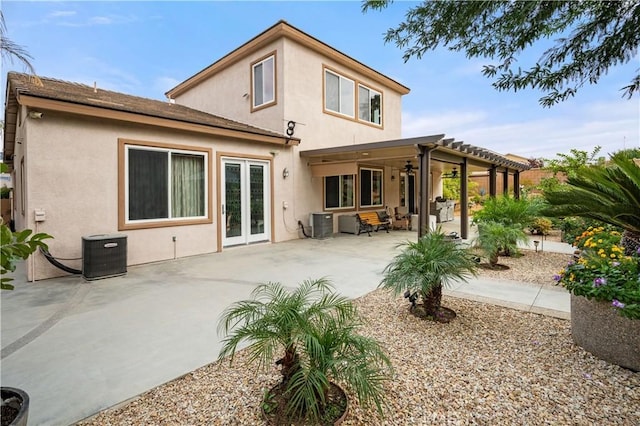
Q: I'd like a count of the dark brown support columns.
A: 5